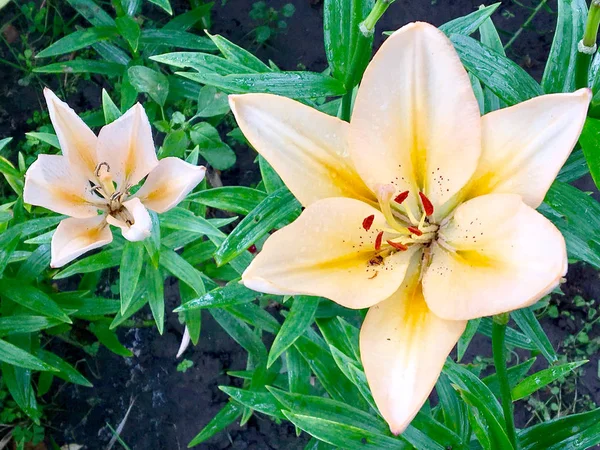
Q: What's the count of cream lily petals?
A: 12